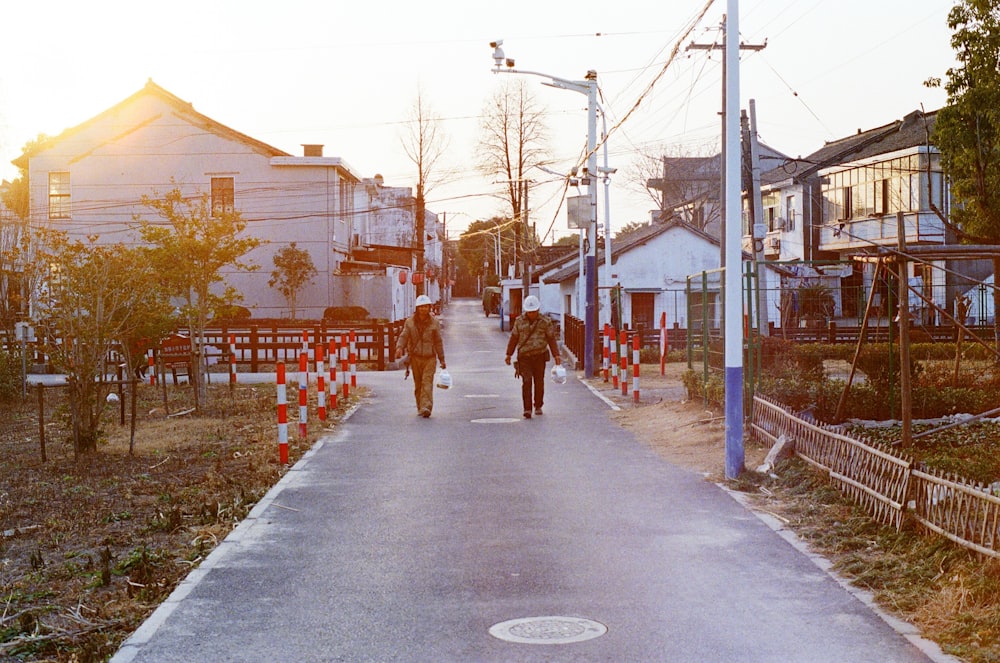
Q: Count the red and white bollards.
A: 13